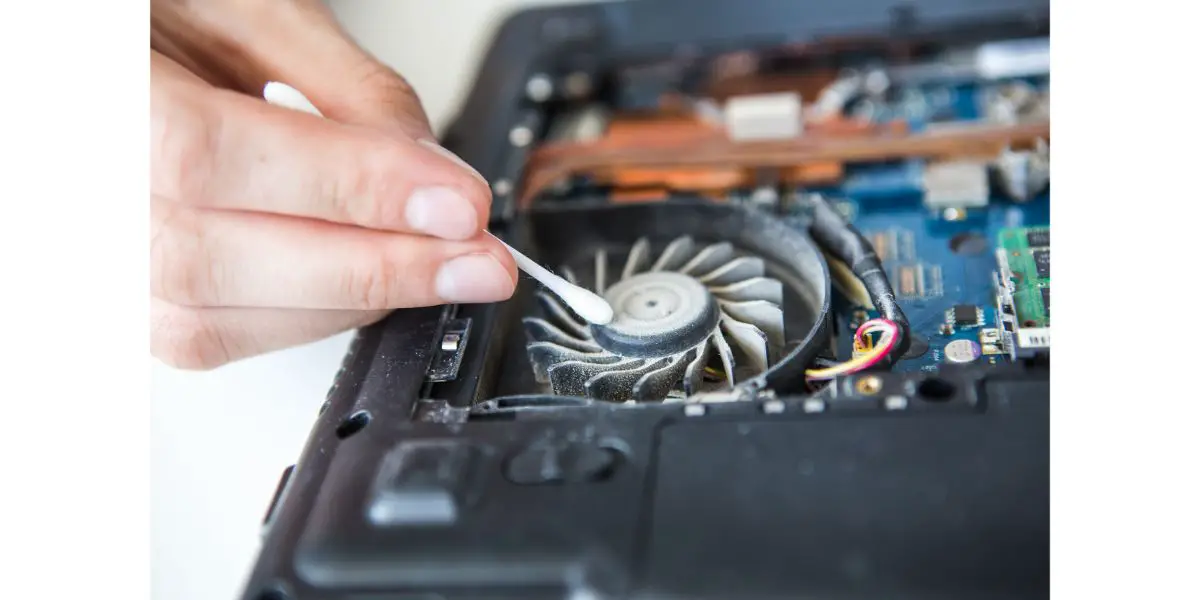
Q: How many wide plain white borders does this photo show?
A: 2